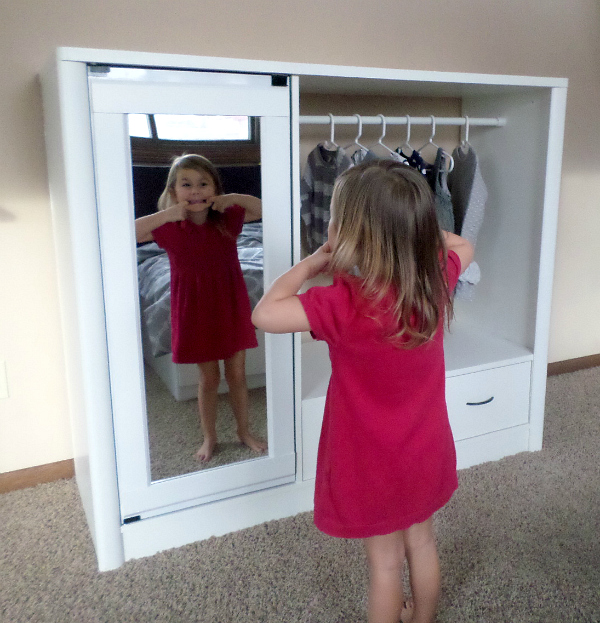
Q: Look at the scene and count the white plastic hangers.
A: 6